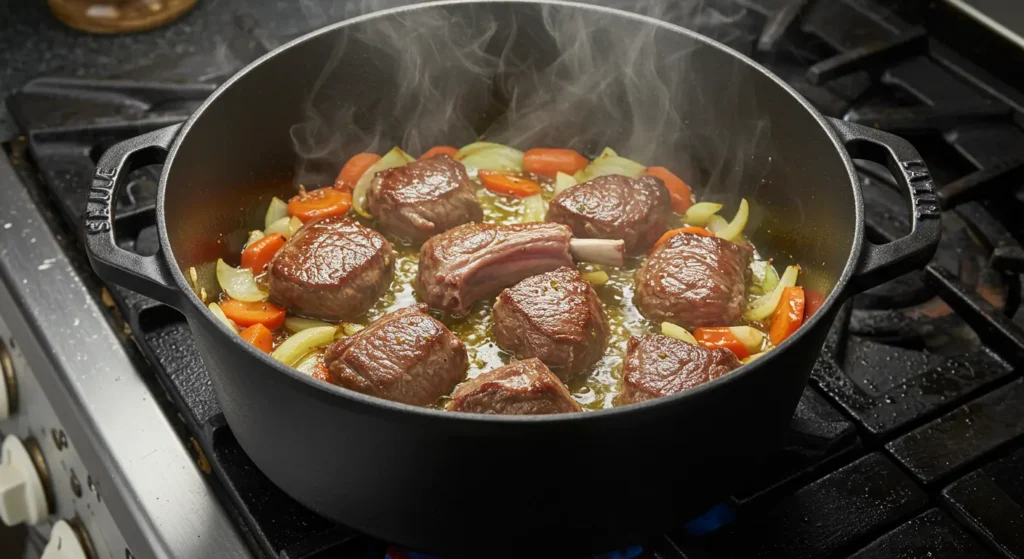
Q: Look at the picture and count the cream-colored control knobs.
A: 3